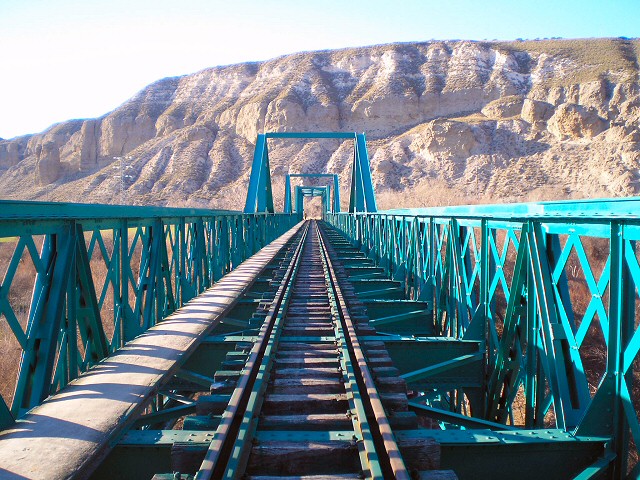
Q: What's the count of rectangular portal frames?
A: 3